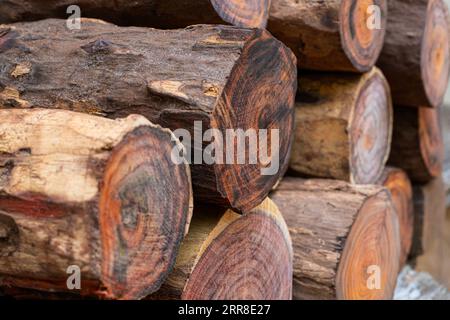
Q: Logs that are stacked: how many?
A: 10